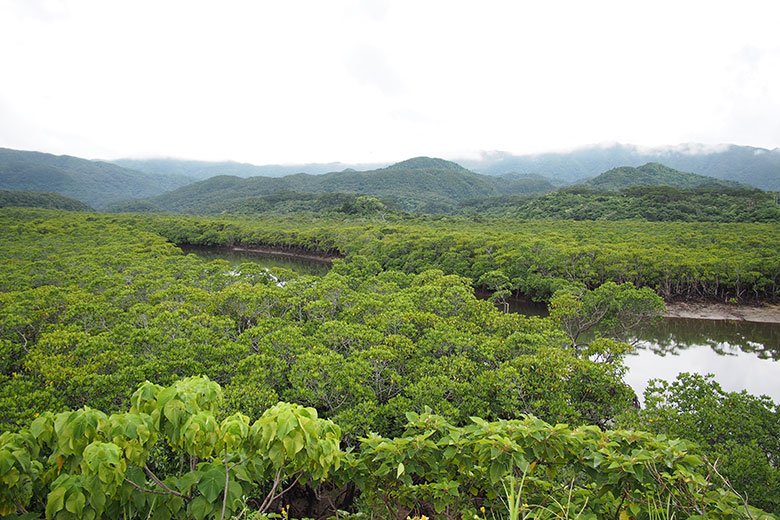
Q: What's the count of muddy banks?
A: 2